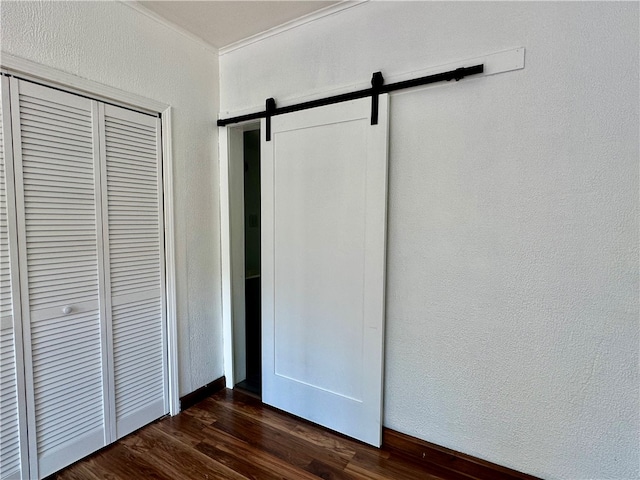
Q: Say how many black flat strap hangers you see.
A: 2